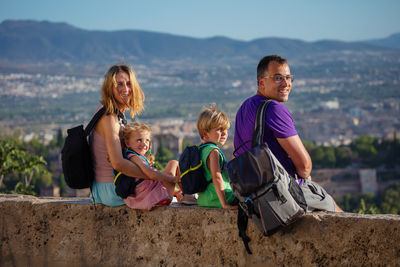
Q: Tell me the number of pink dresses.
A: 1